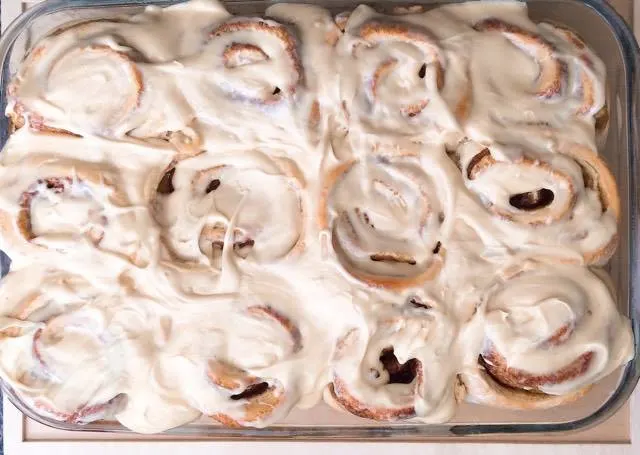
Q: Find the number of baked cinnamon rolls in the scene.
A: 12